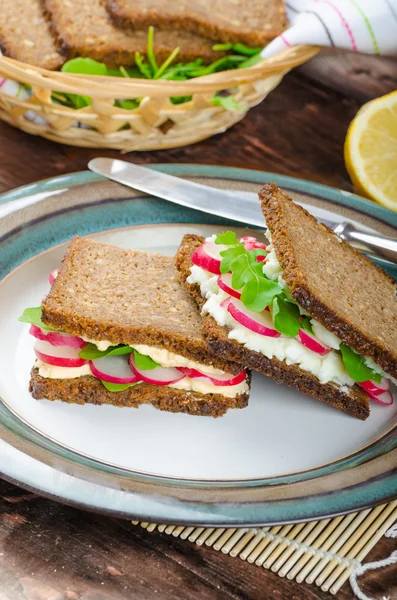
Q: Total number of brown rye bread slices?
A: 7